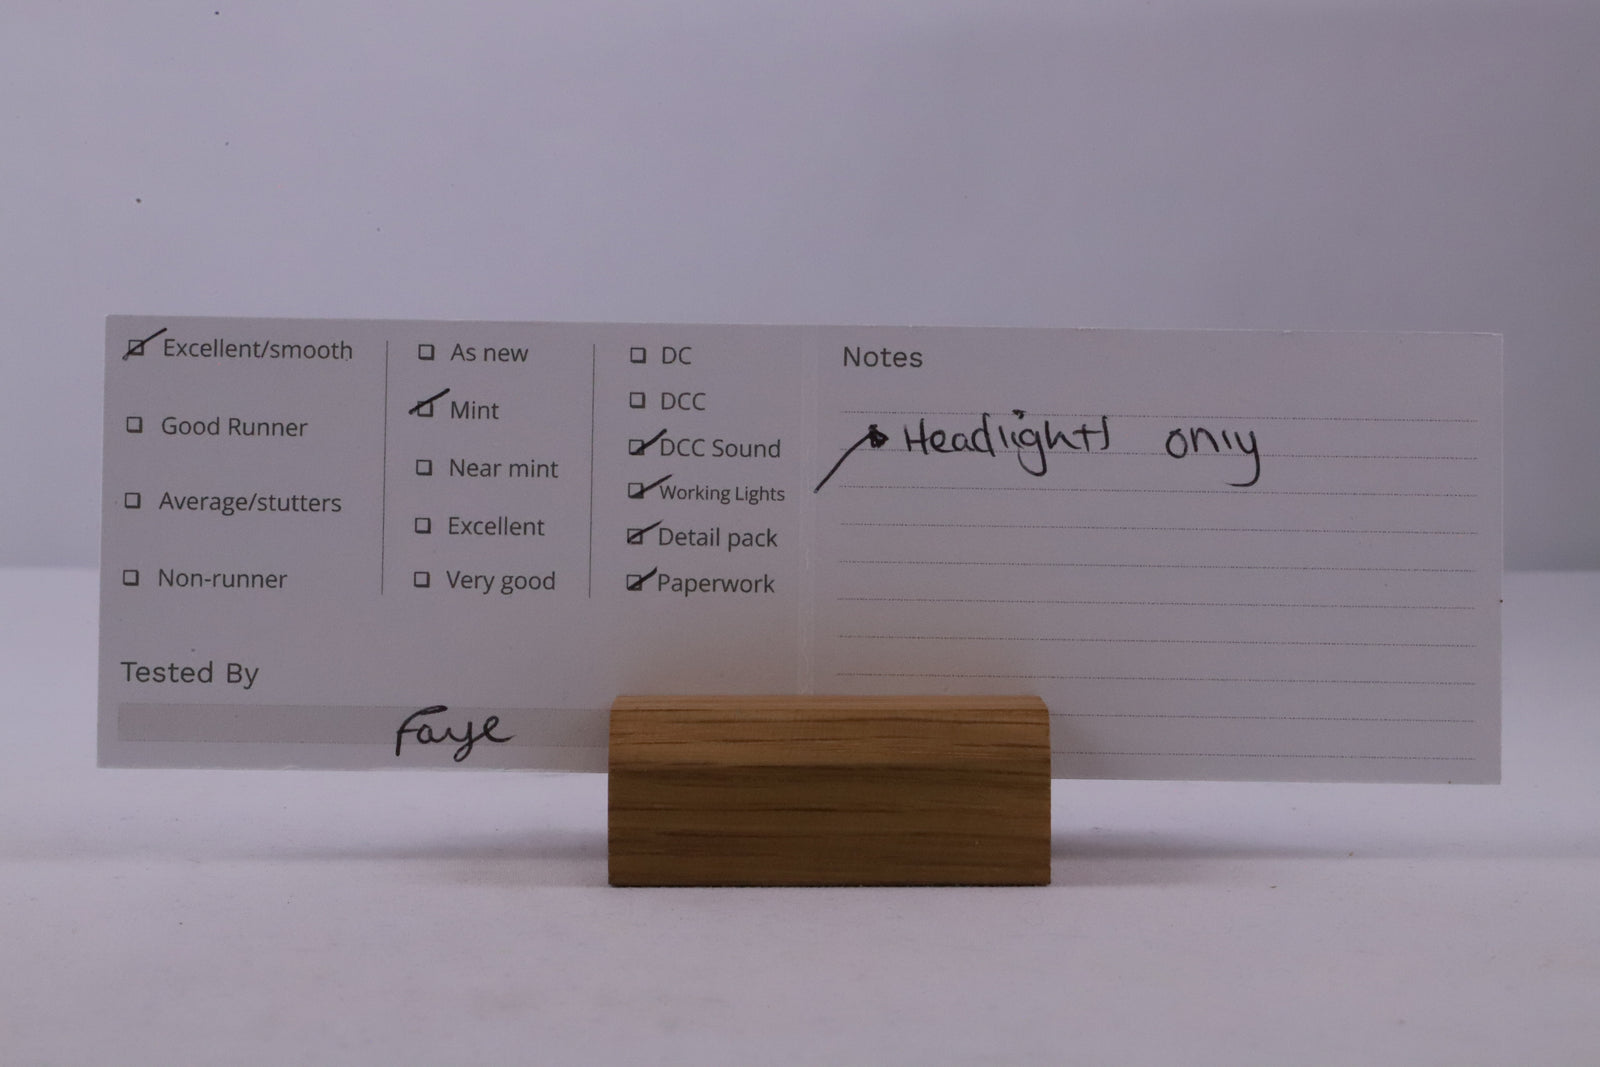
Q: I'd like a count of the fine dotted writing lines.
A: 10